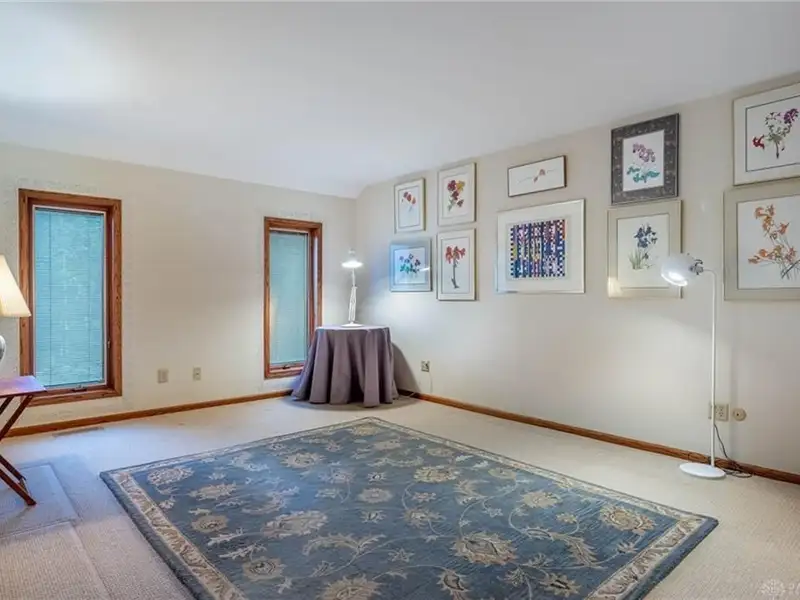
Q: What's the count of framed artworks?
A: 10